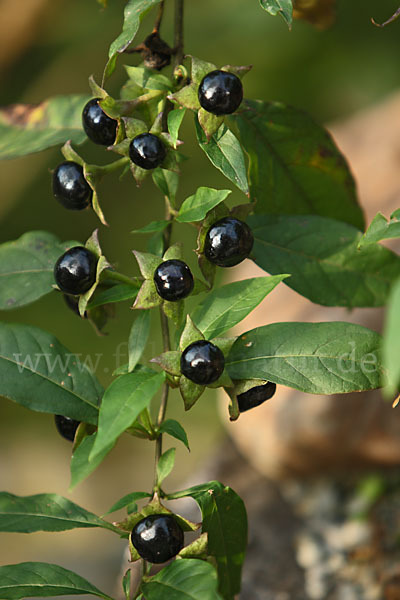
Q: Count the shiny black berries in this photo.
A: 12